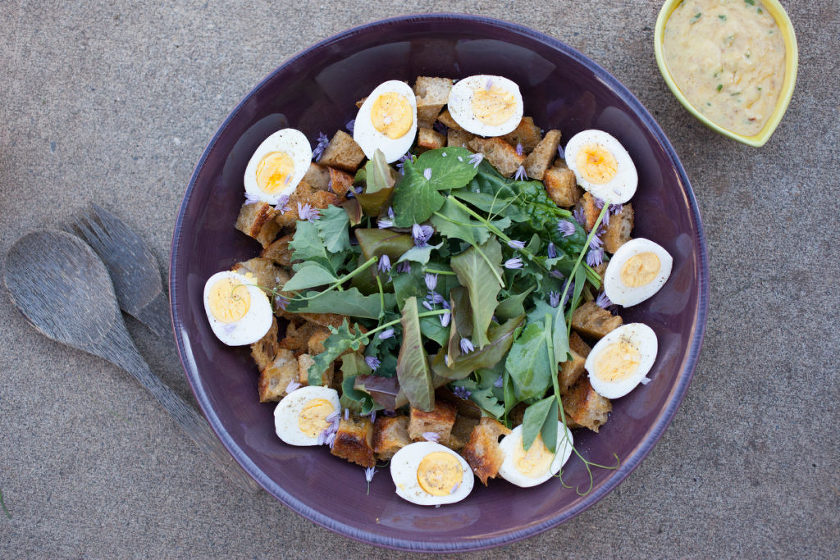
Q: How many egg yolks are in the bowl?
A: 10